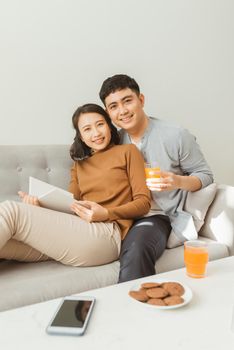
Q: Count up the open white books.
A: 1